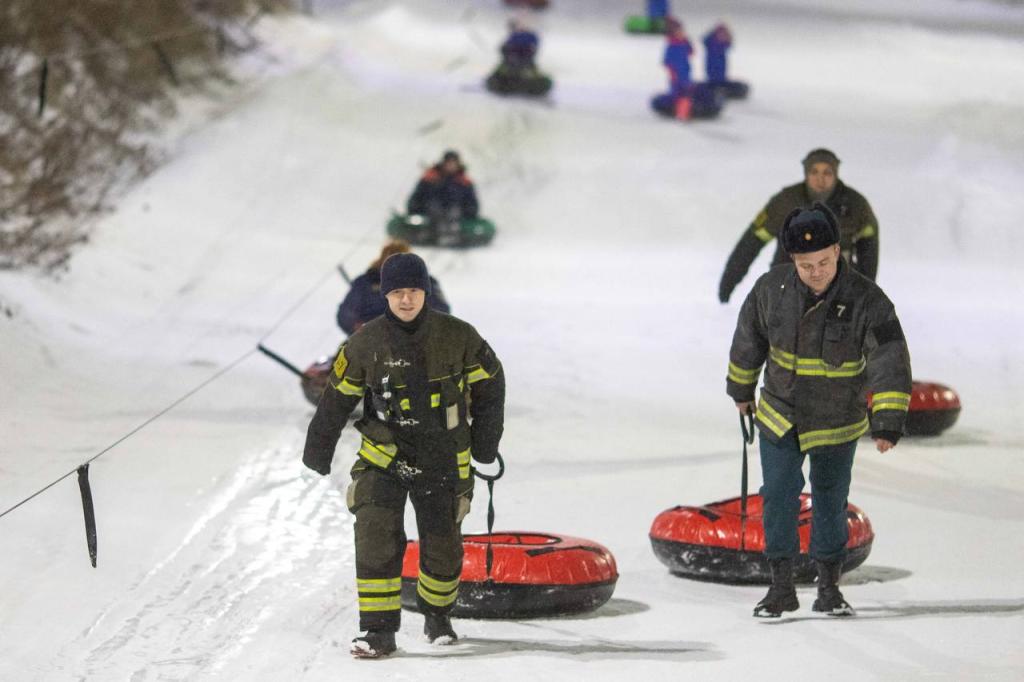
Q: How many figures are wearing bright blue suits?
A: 3